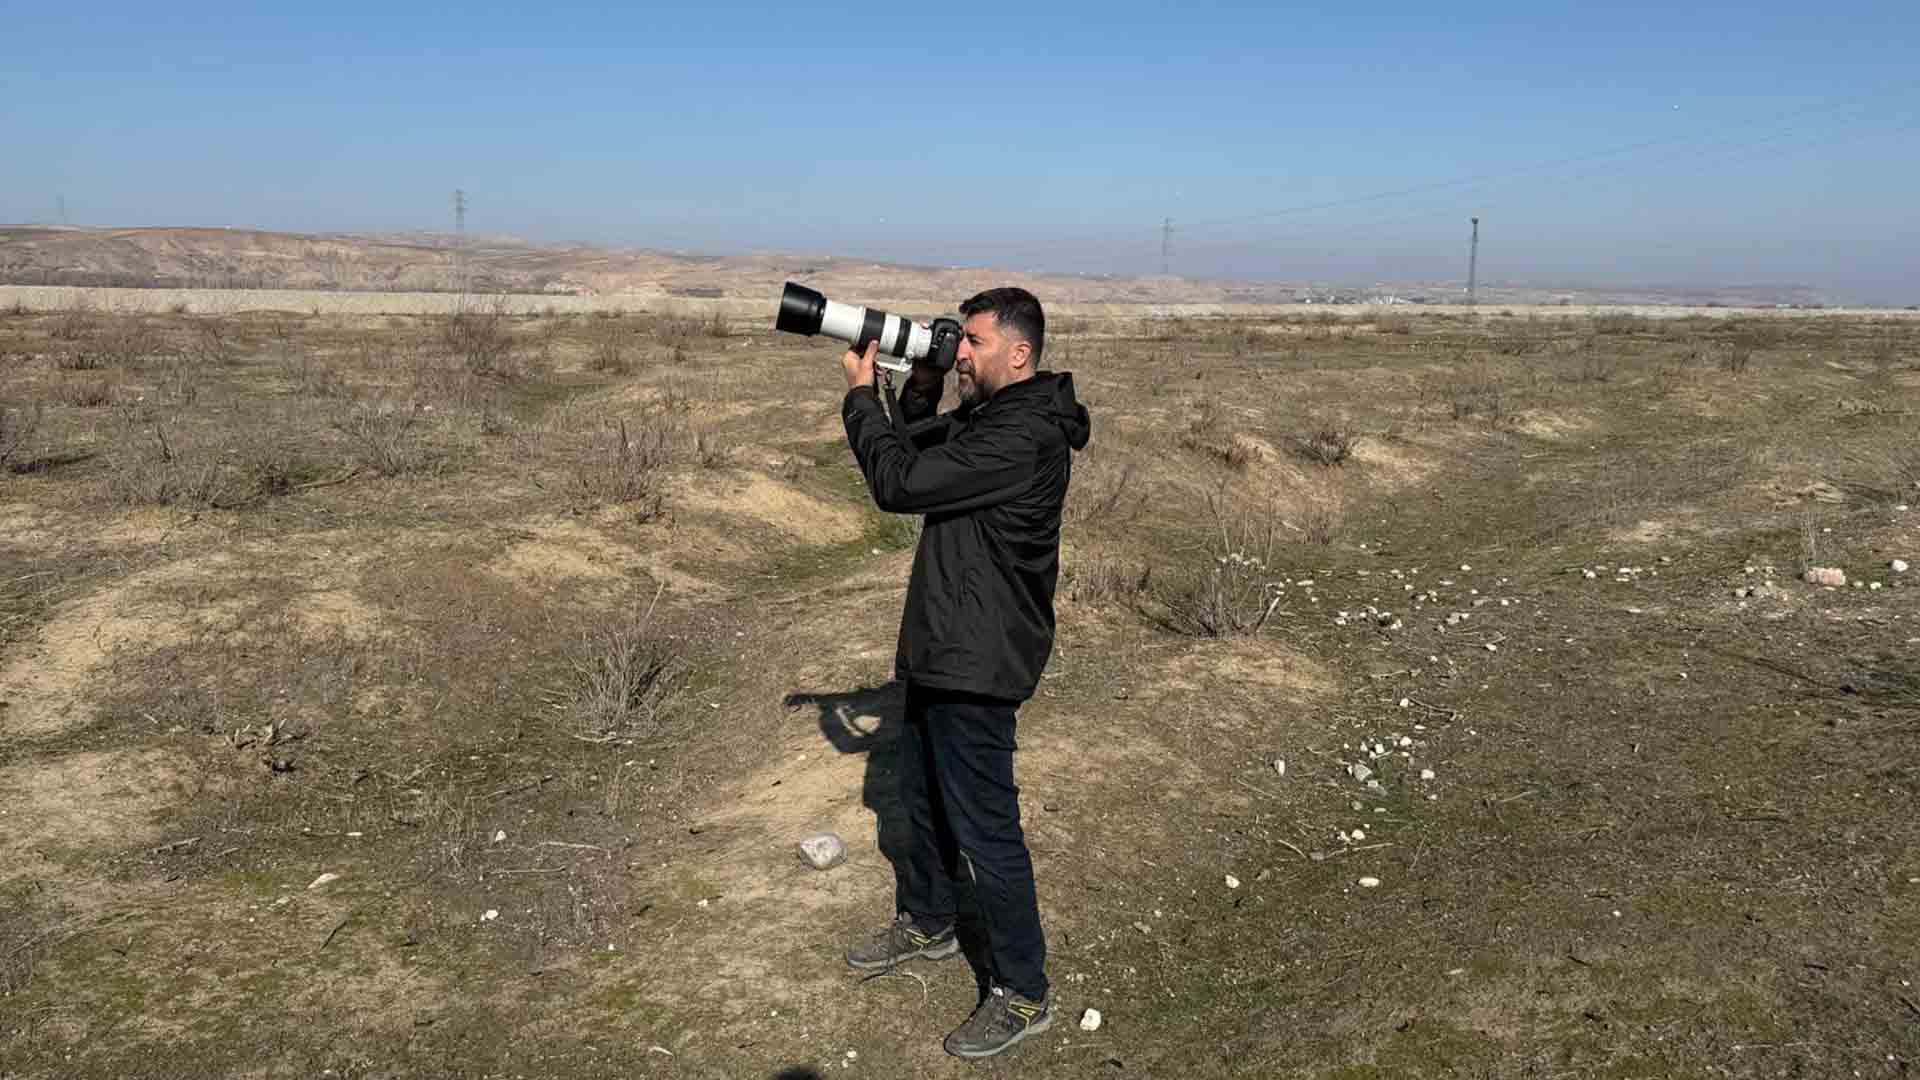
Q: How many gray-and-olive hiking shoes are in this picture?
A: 2